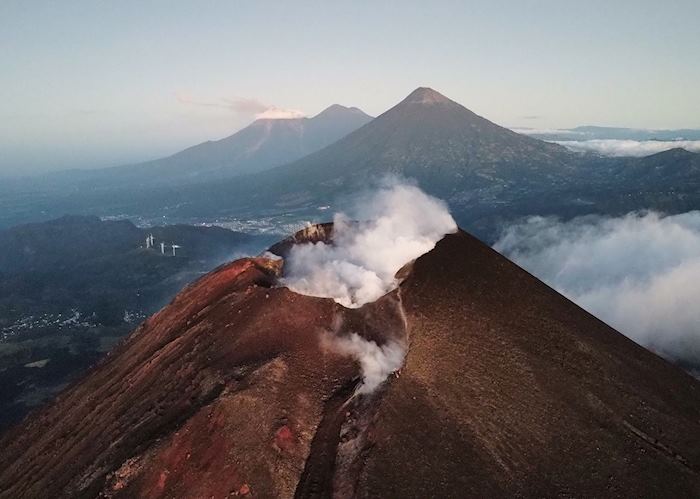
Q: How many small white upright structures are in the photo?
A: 4